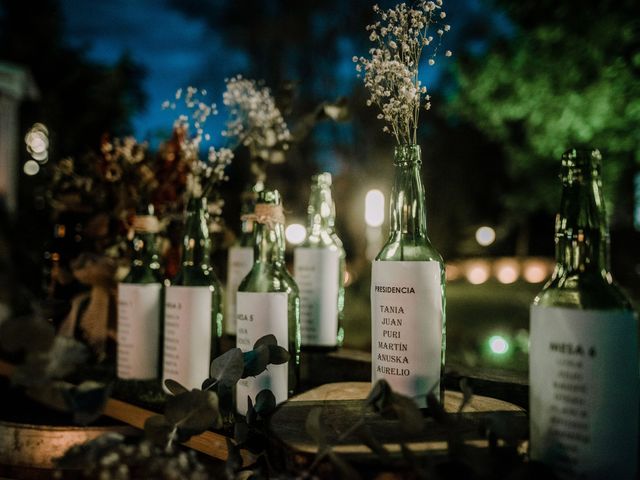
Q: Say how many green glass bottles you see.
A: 7